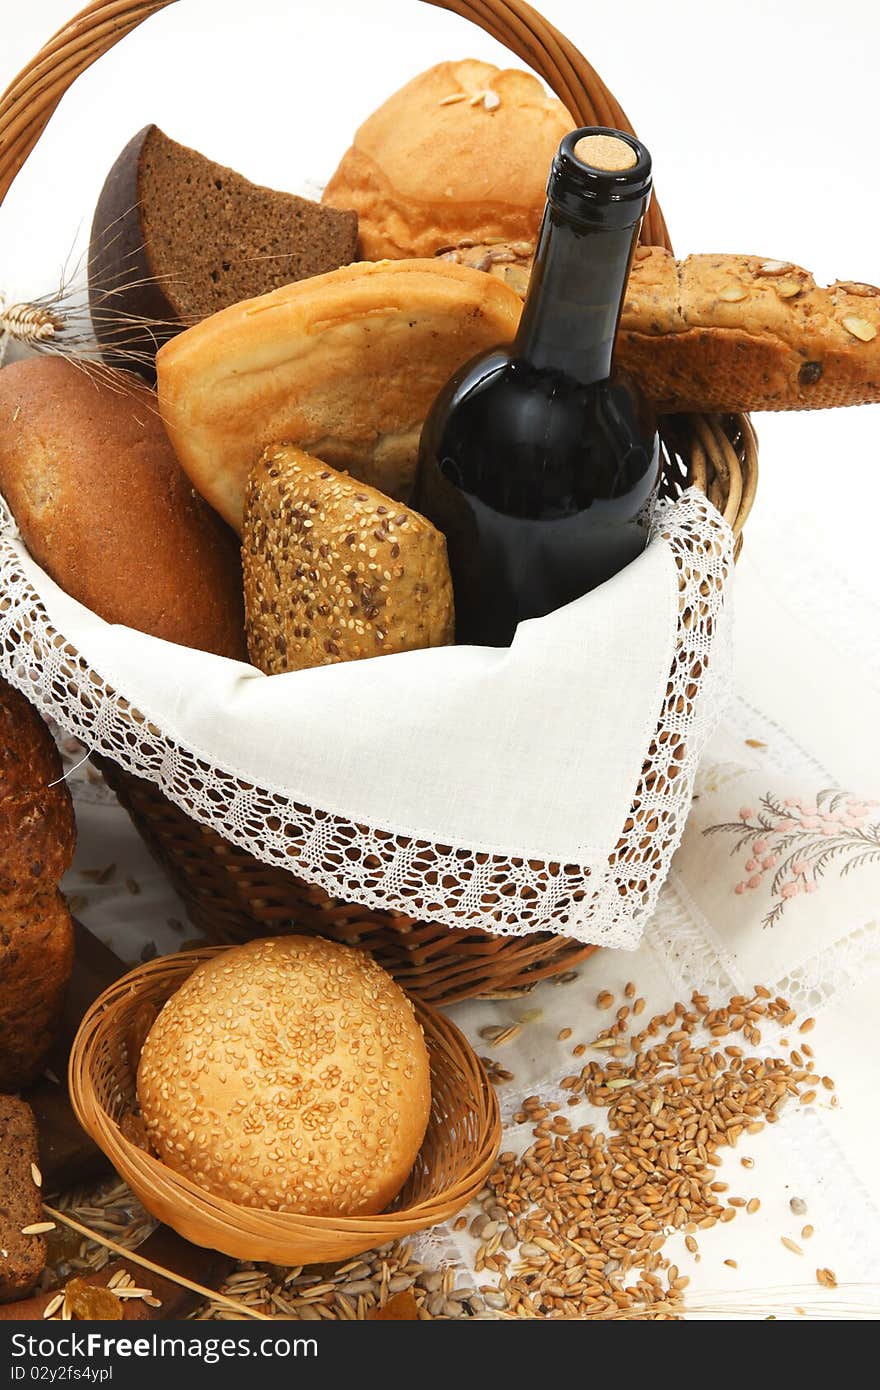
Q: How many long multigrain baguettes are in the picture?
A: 1